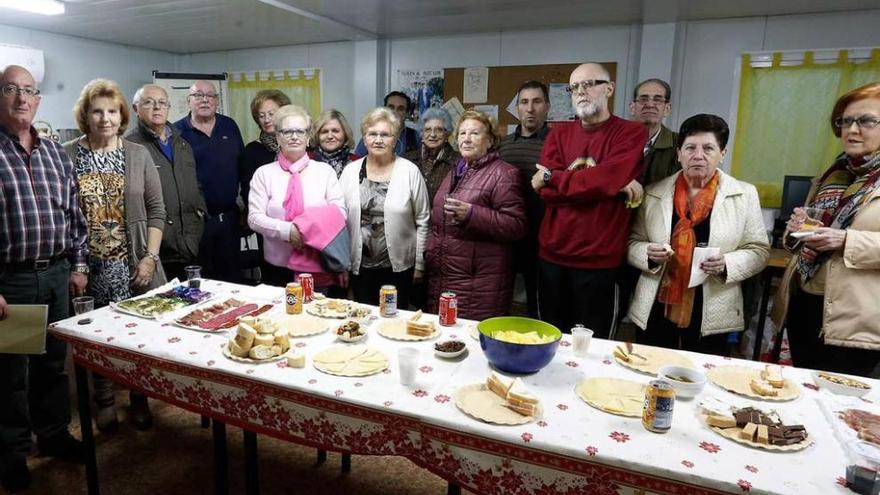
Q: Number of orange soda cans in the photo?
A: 3